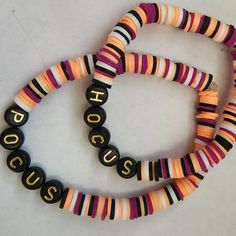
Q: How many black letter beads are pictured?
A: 10